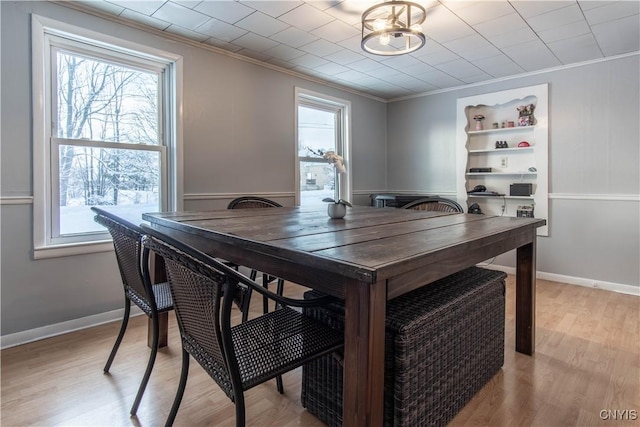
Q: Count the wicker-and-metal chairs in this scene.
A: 4